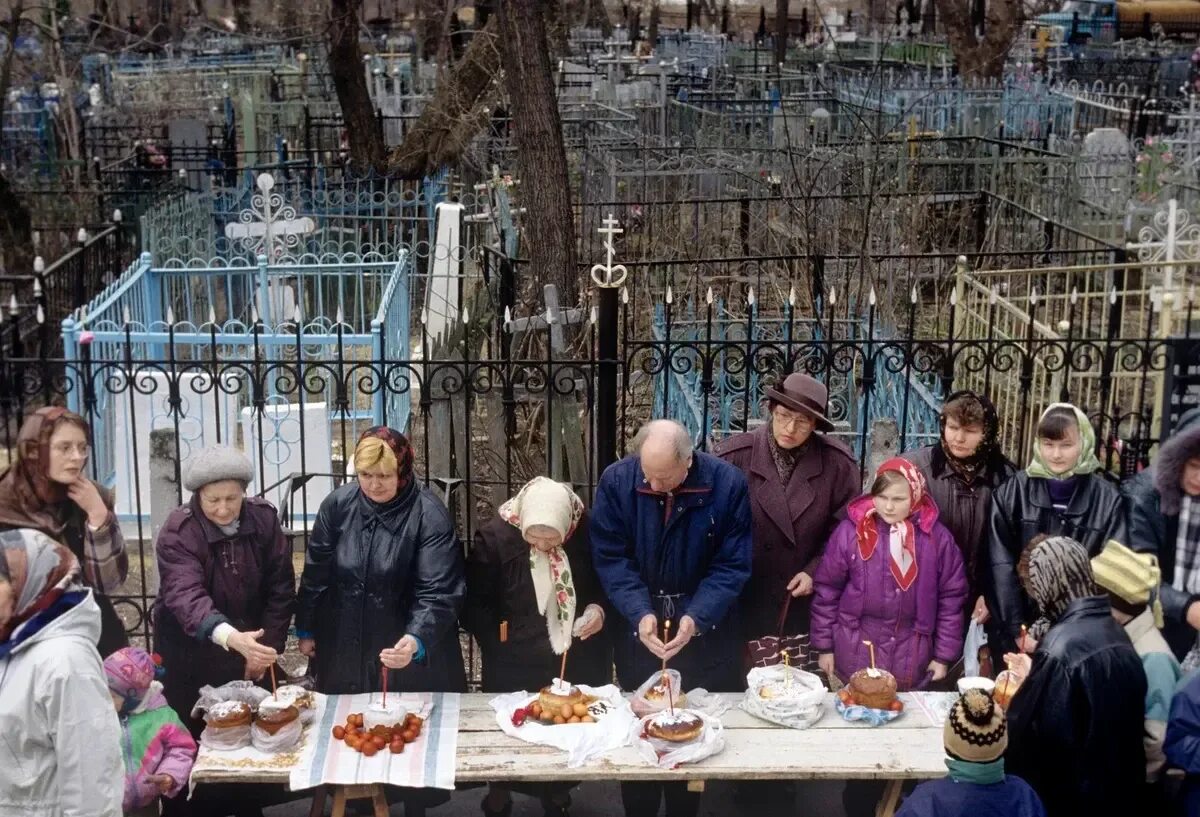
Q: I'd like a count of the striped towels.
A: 1